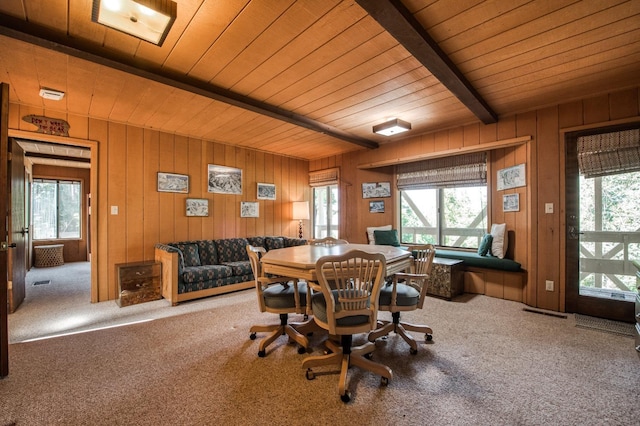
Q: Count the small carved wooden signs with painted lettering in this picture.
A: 1